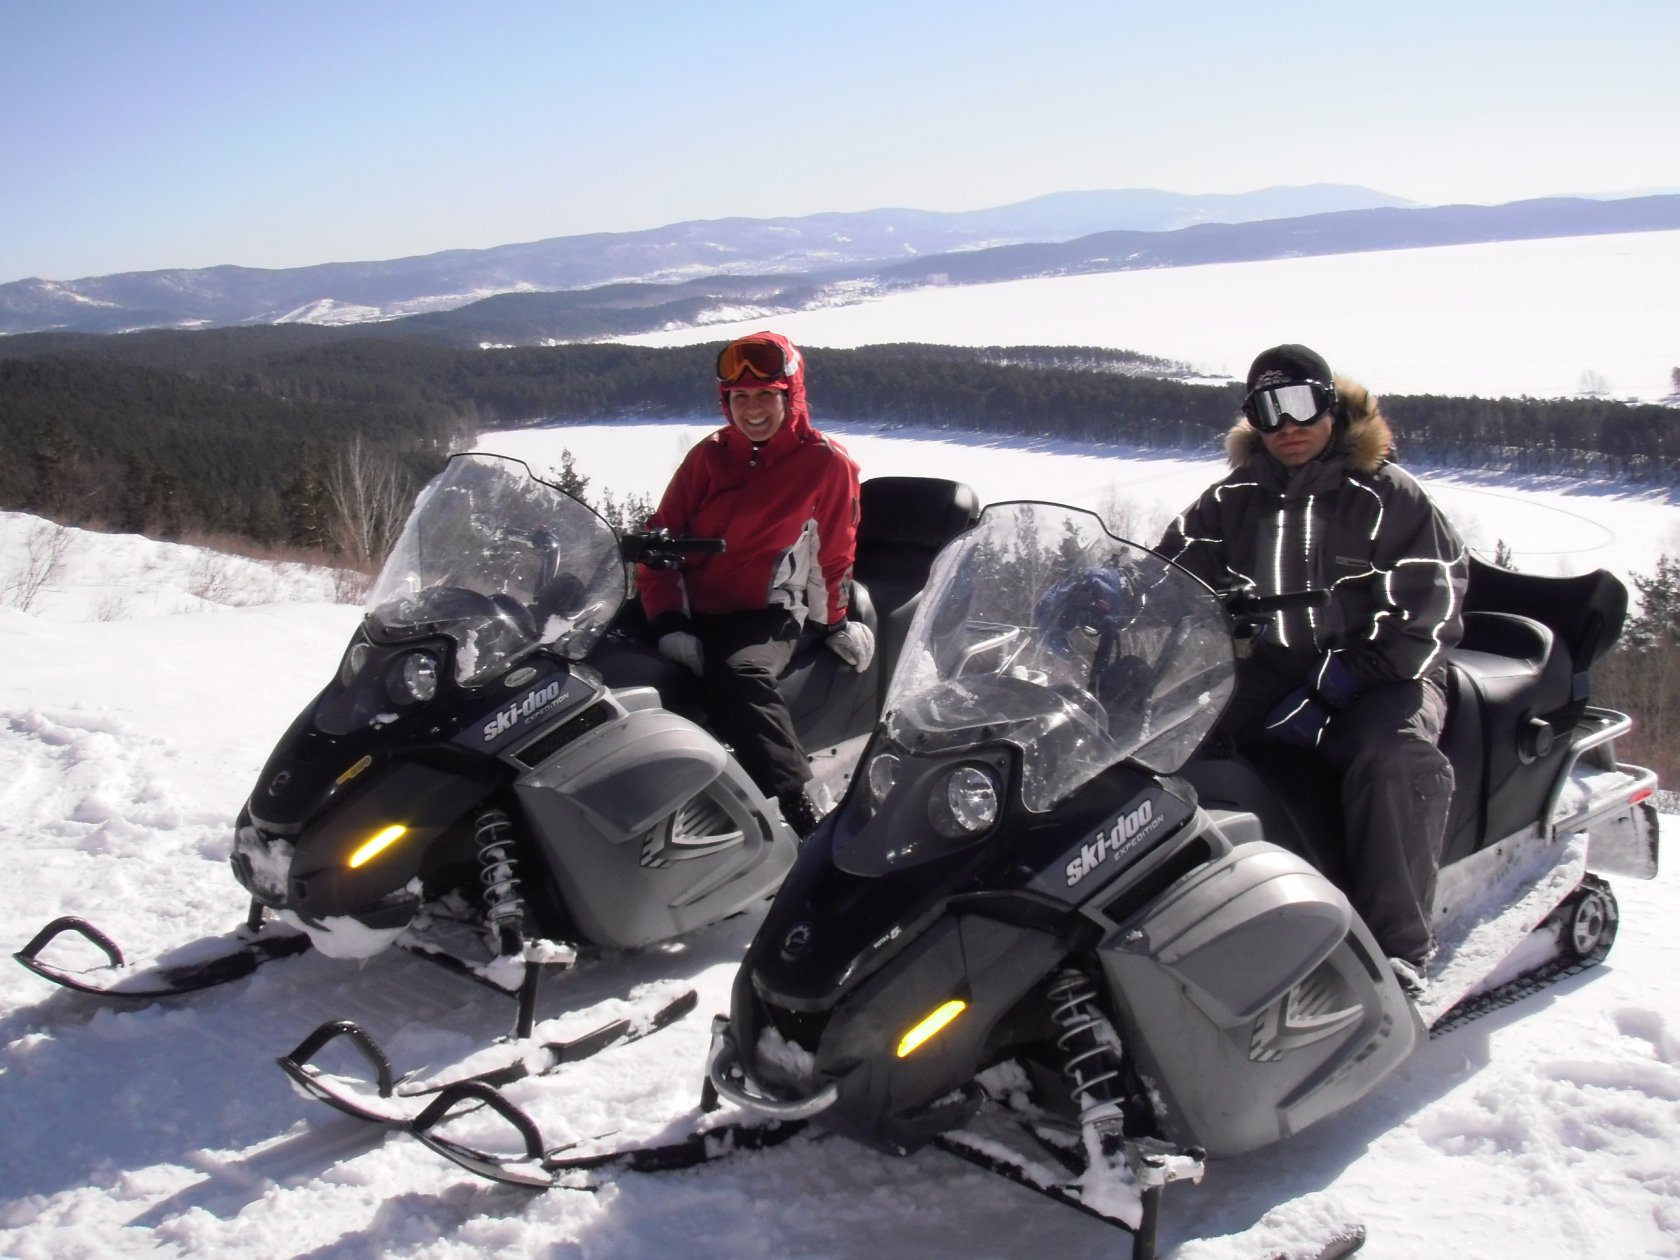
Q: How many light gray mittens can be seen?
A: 2